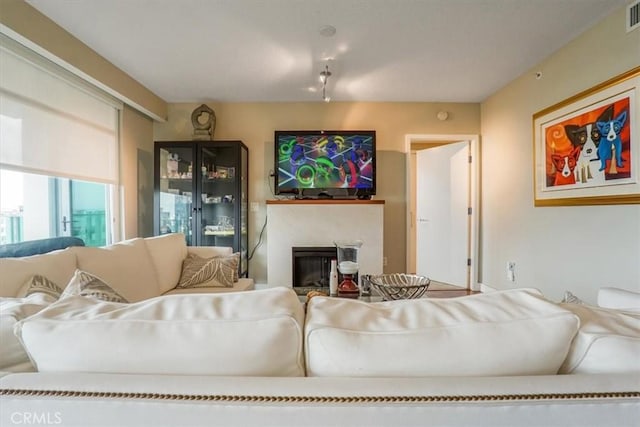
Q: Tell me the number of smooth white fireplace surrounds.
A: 1